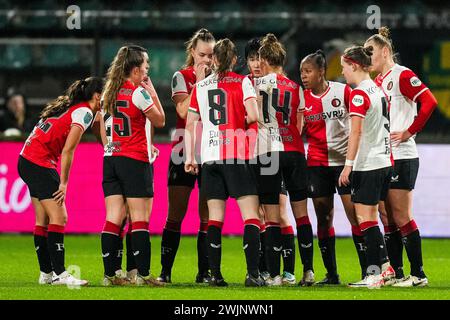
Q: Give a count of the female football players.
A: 9